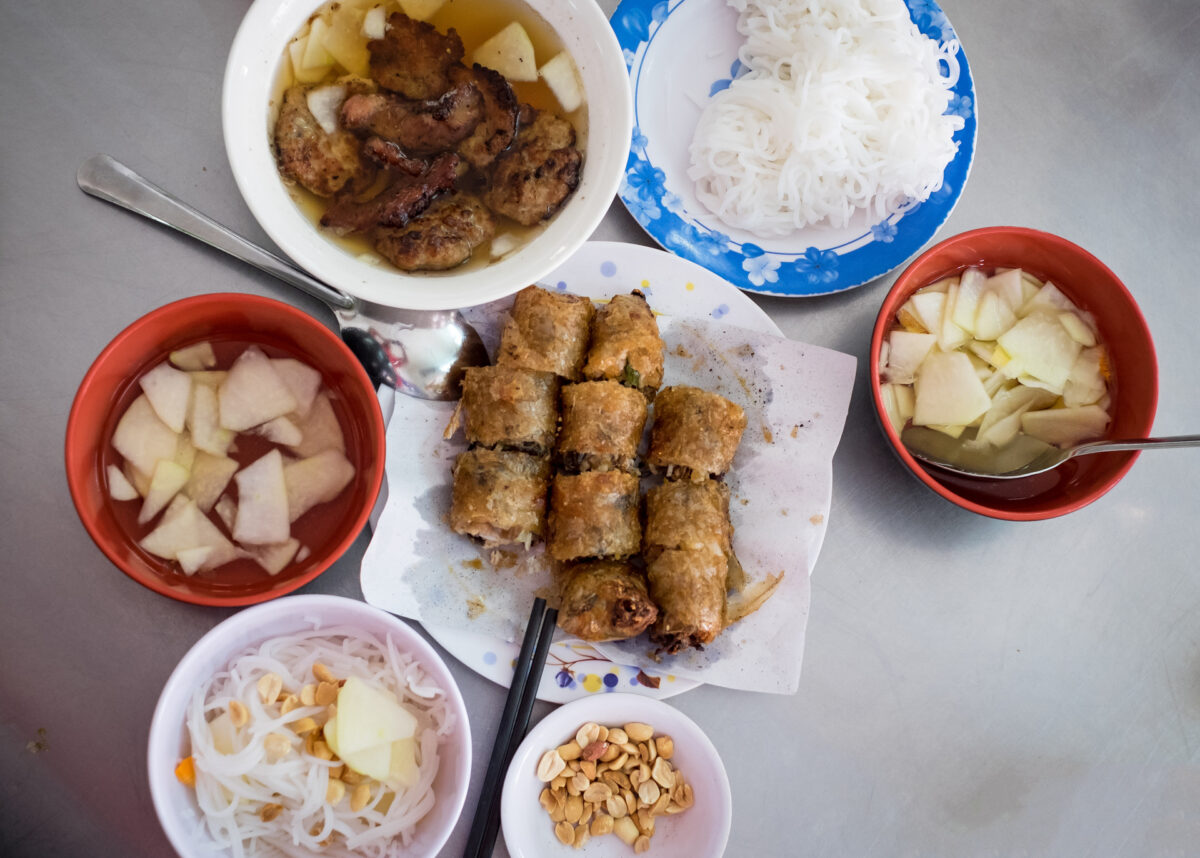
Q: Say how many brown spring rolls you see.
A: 10